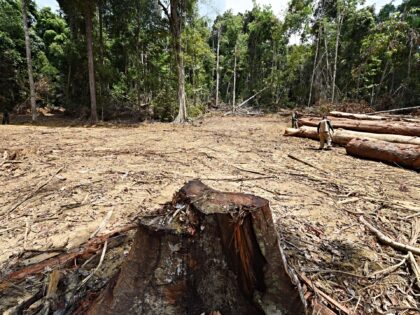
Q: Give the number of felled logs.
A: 4